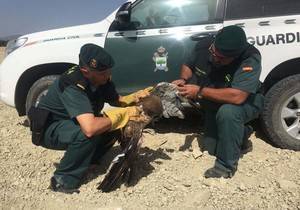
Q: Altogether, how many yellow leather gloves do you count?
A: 2